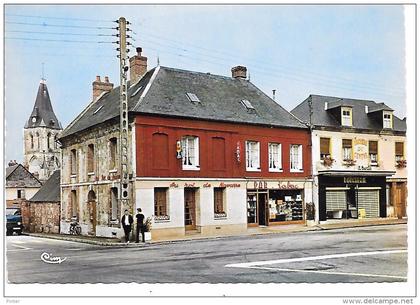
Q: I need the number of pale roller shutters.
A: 2